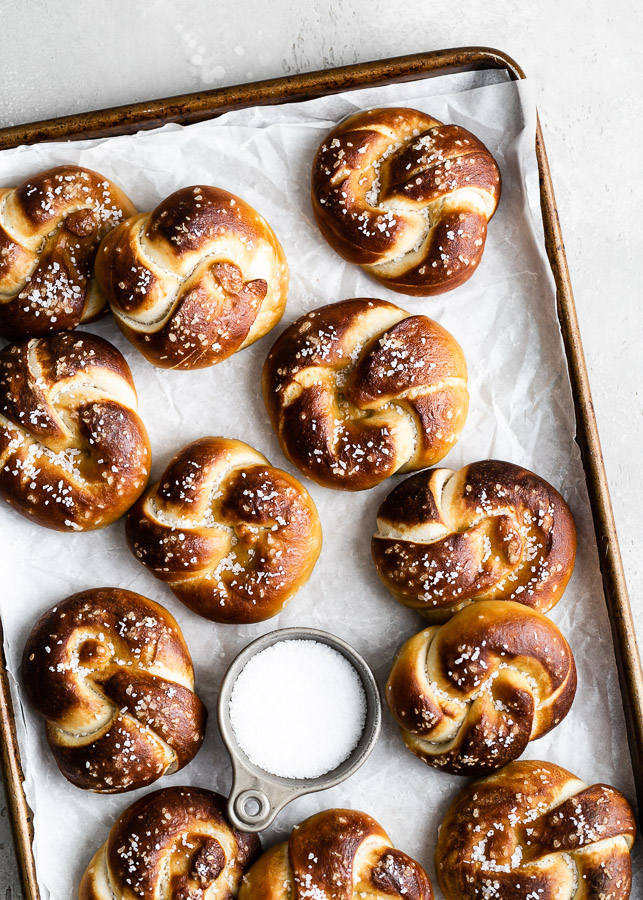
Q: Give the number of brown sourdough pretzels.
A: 12